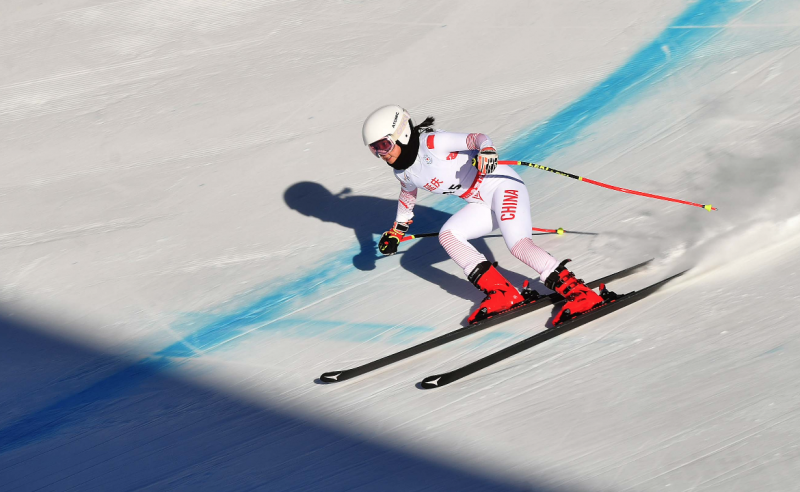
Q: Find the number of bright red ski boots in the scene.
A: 2